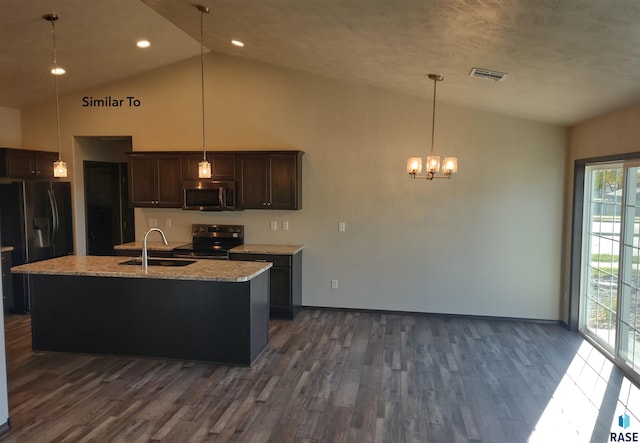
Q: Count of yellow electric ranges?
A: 0